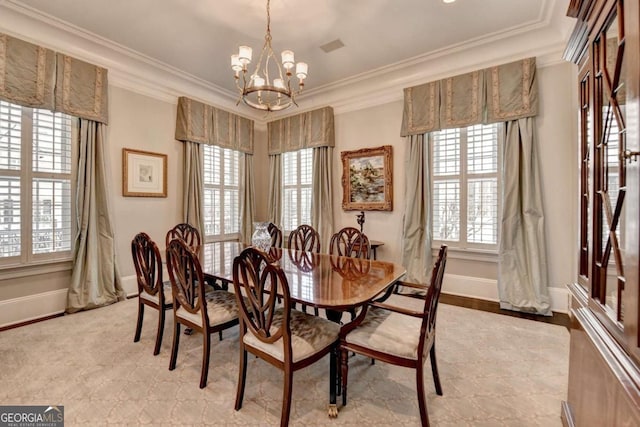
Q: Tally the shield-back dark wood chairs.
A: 8